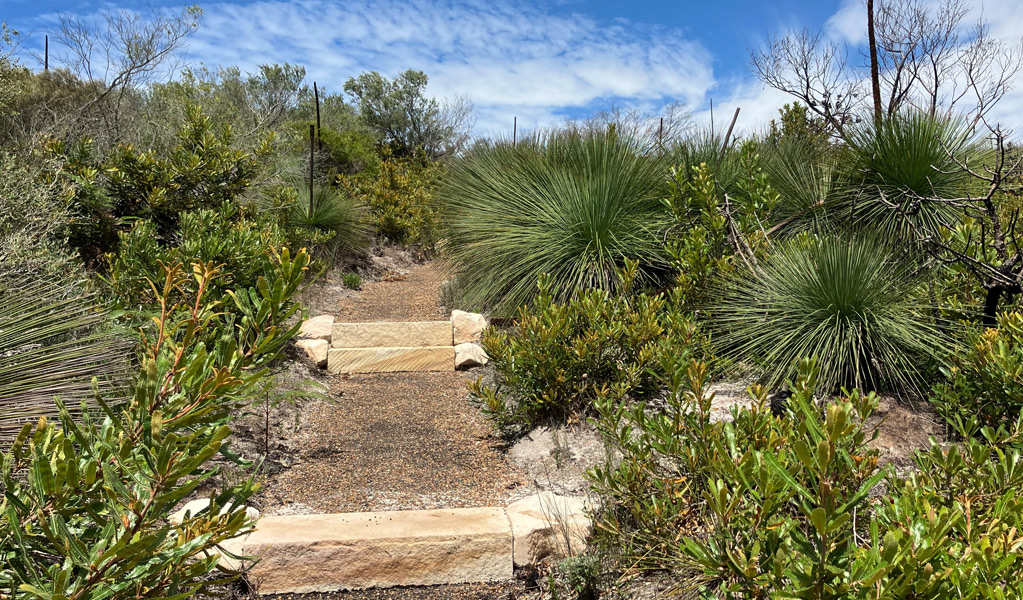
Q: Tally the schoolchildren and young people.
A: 0